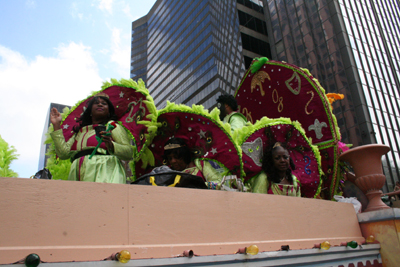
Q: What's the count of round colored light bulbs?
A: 6